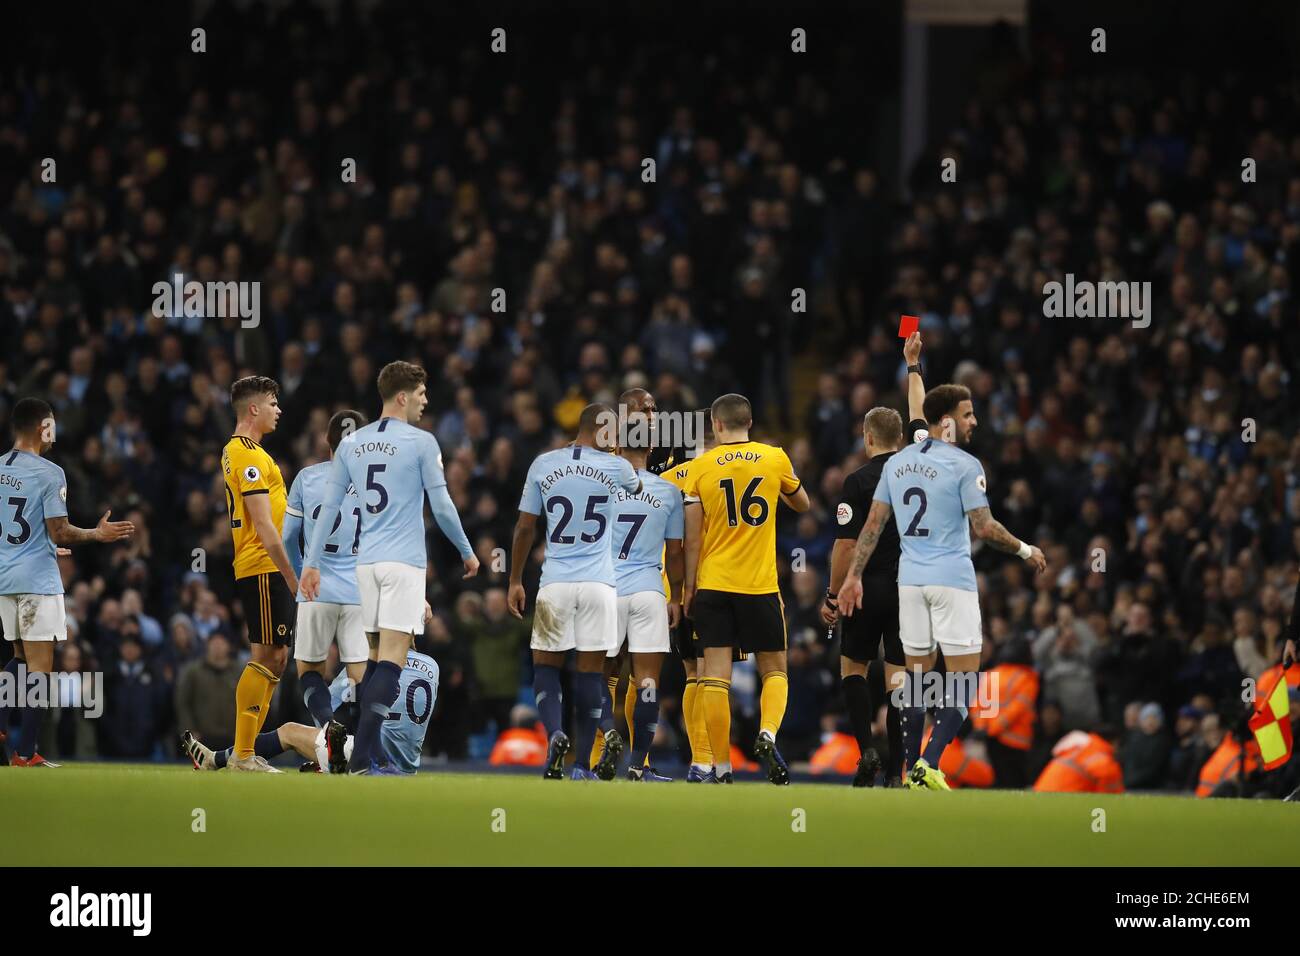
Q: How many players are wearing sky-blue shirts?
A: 7